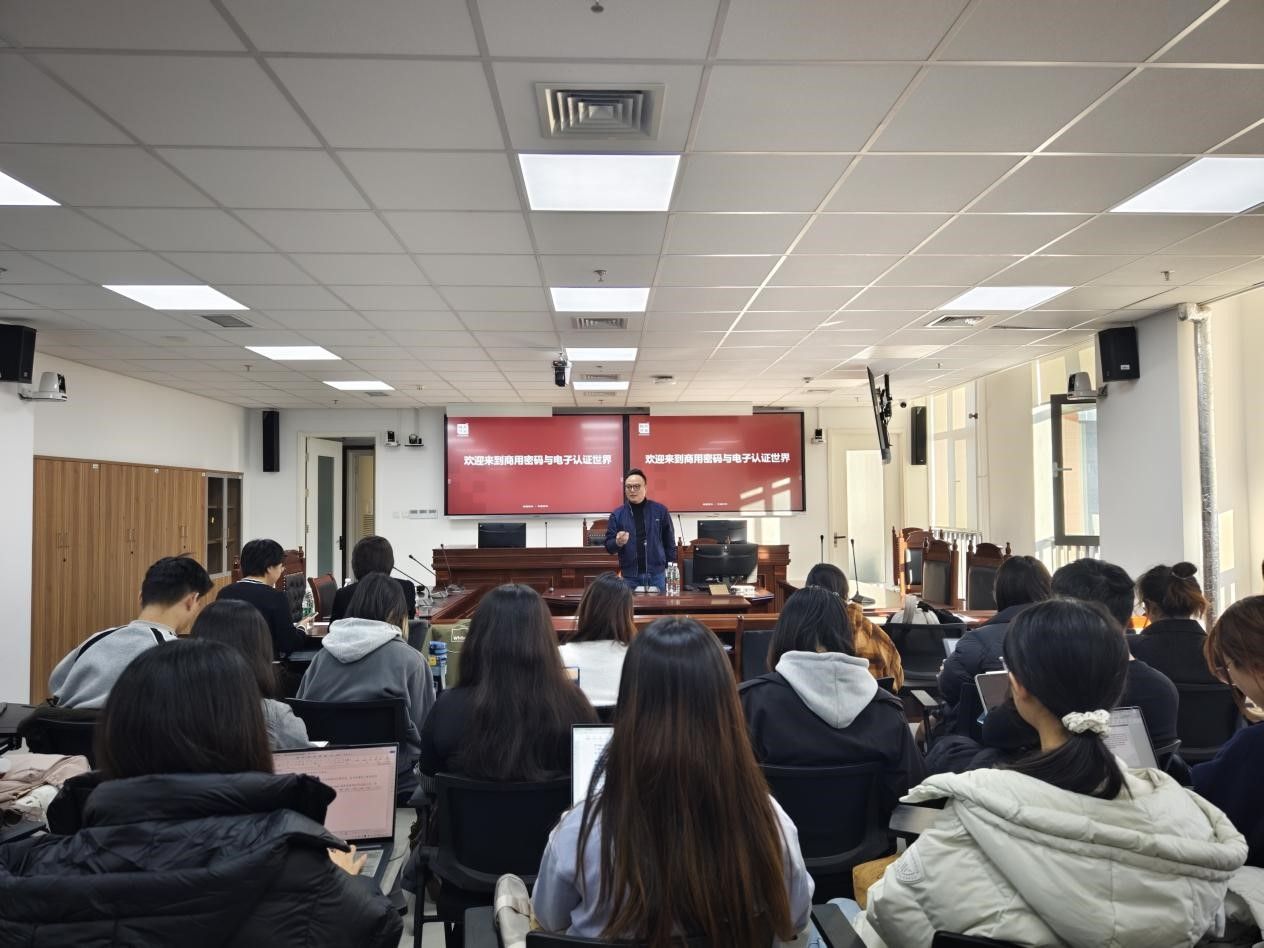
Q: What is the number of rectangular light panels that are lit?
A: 10